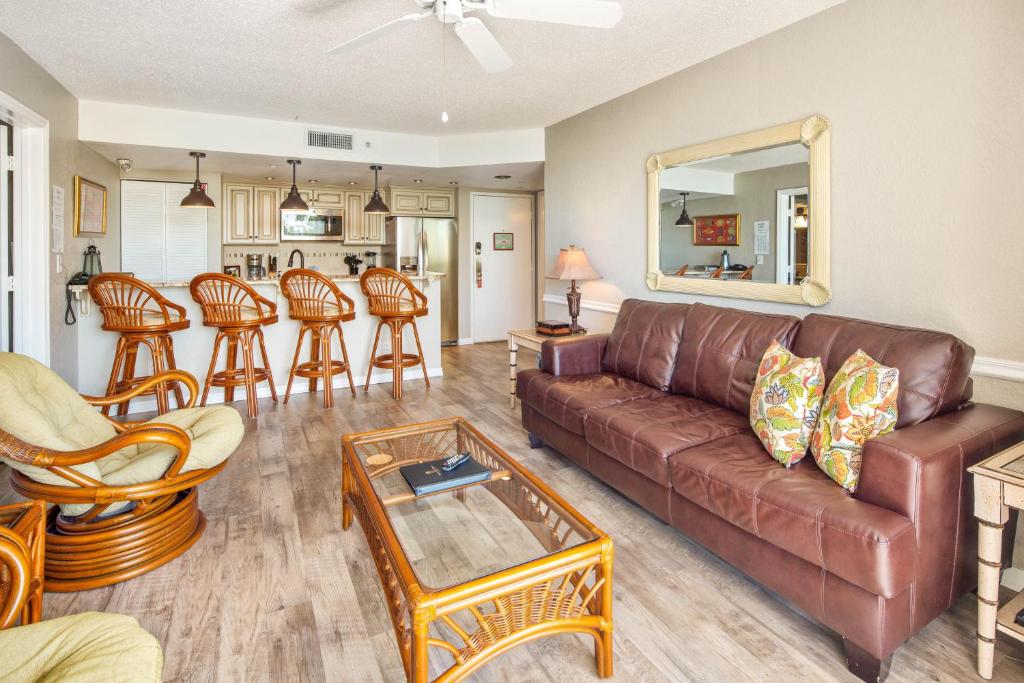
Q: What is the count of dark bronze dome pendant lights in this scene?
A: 3